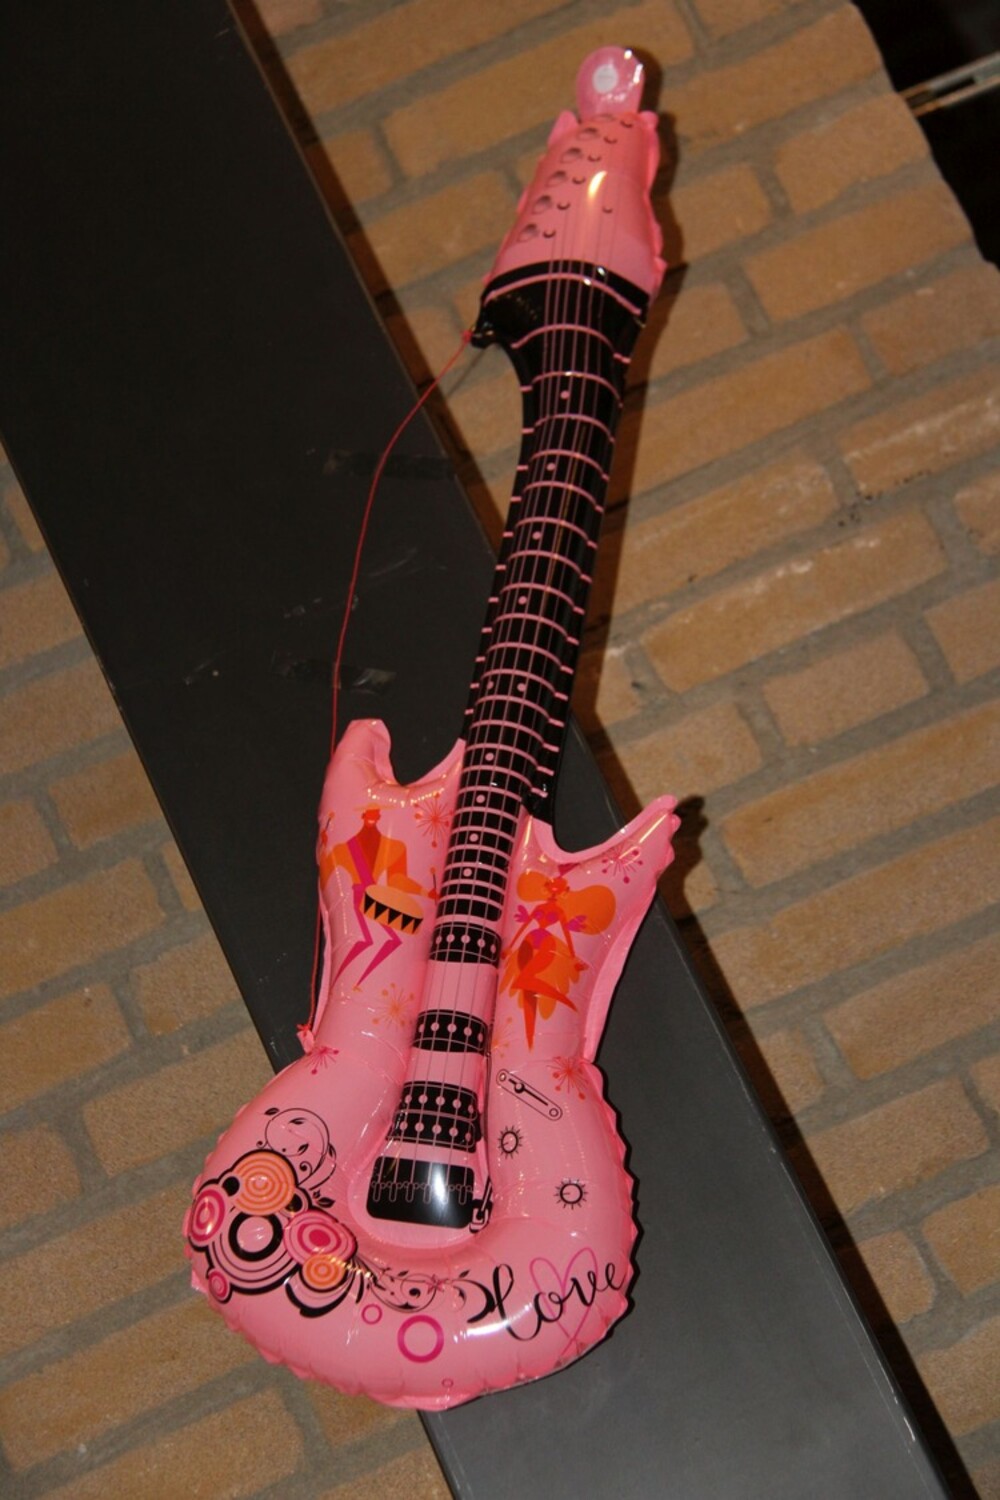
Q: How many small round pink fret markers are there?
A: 10